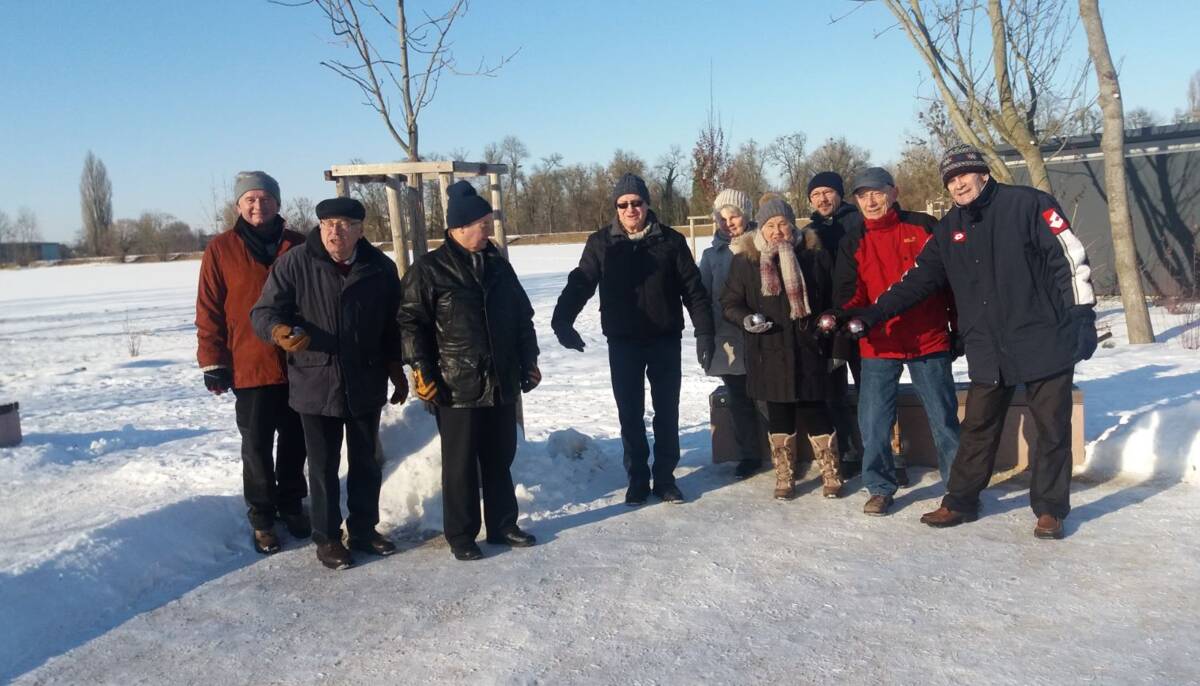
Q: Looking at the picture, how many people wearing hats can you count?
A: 9